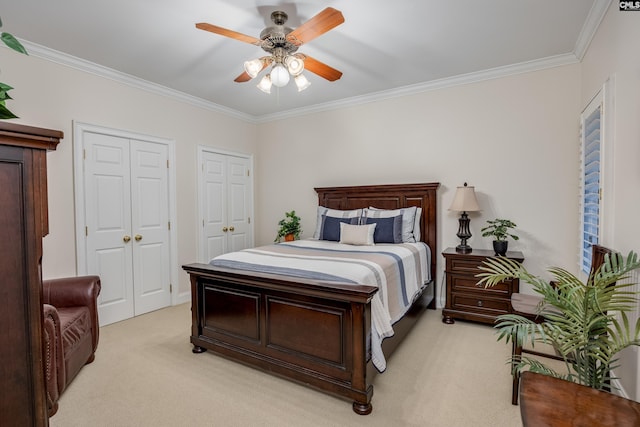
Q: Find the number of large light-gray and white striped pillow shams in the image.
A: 2